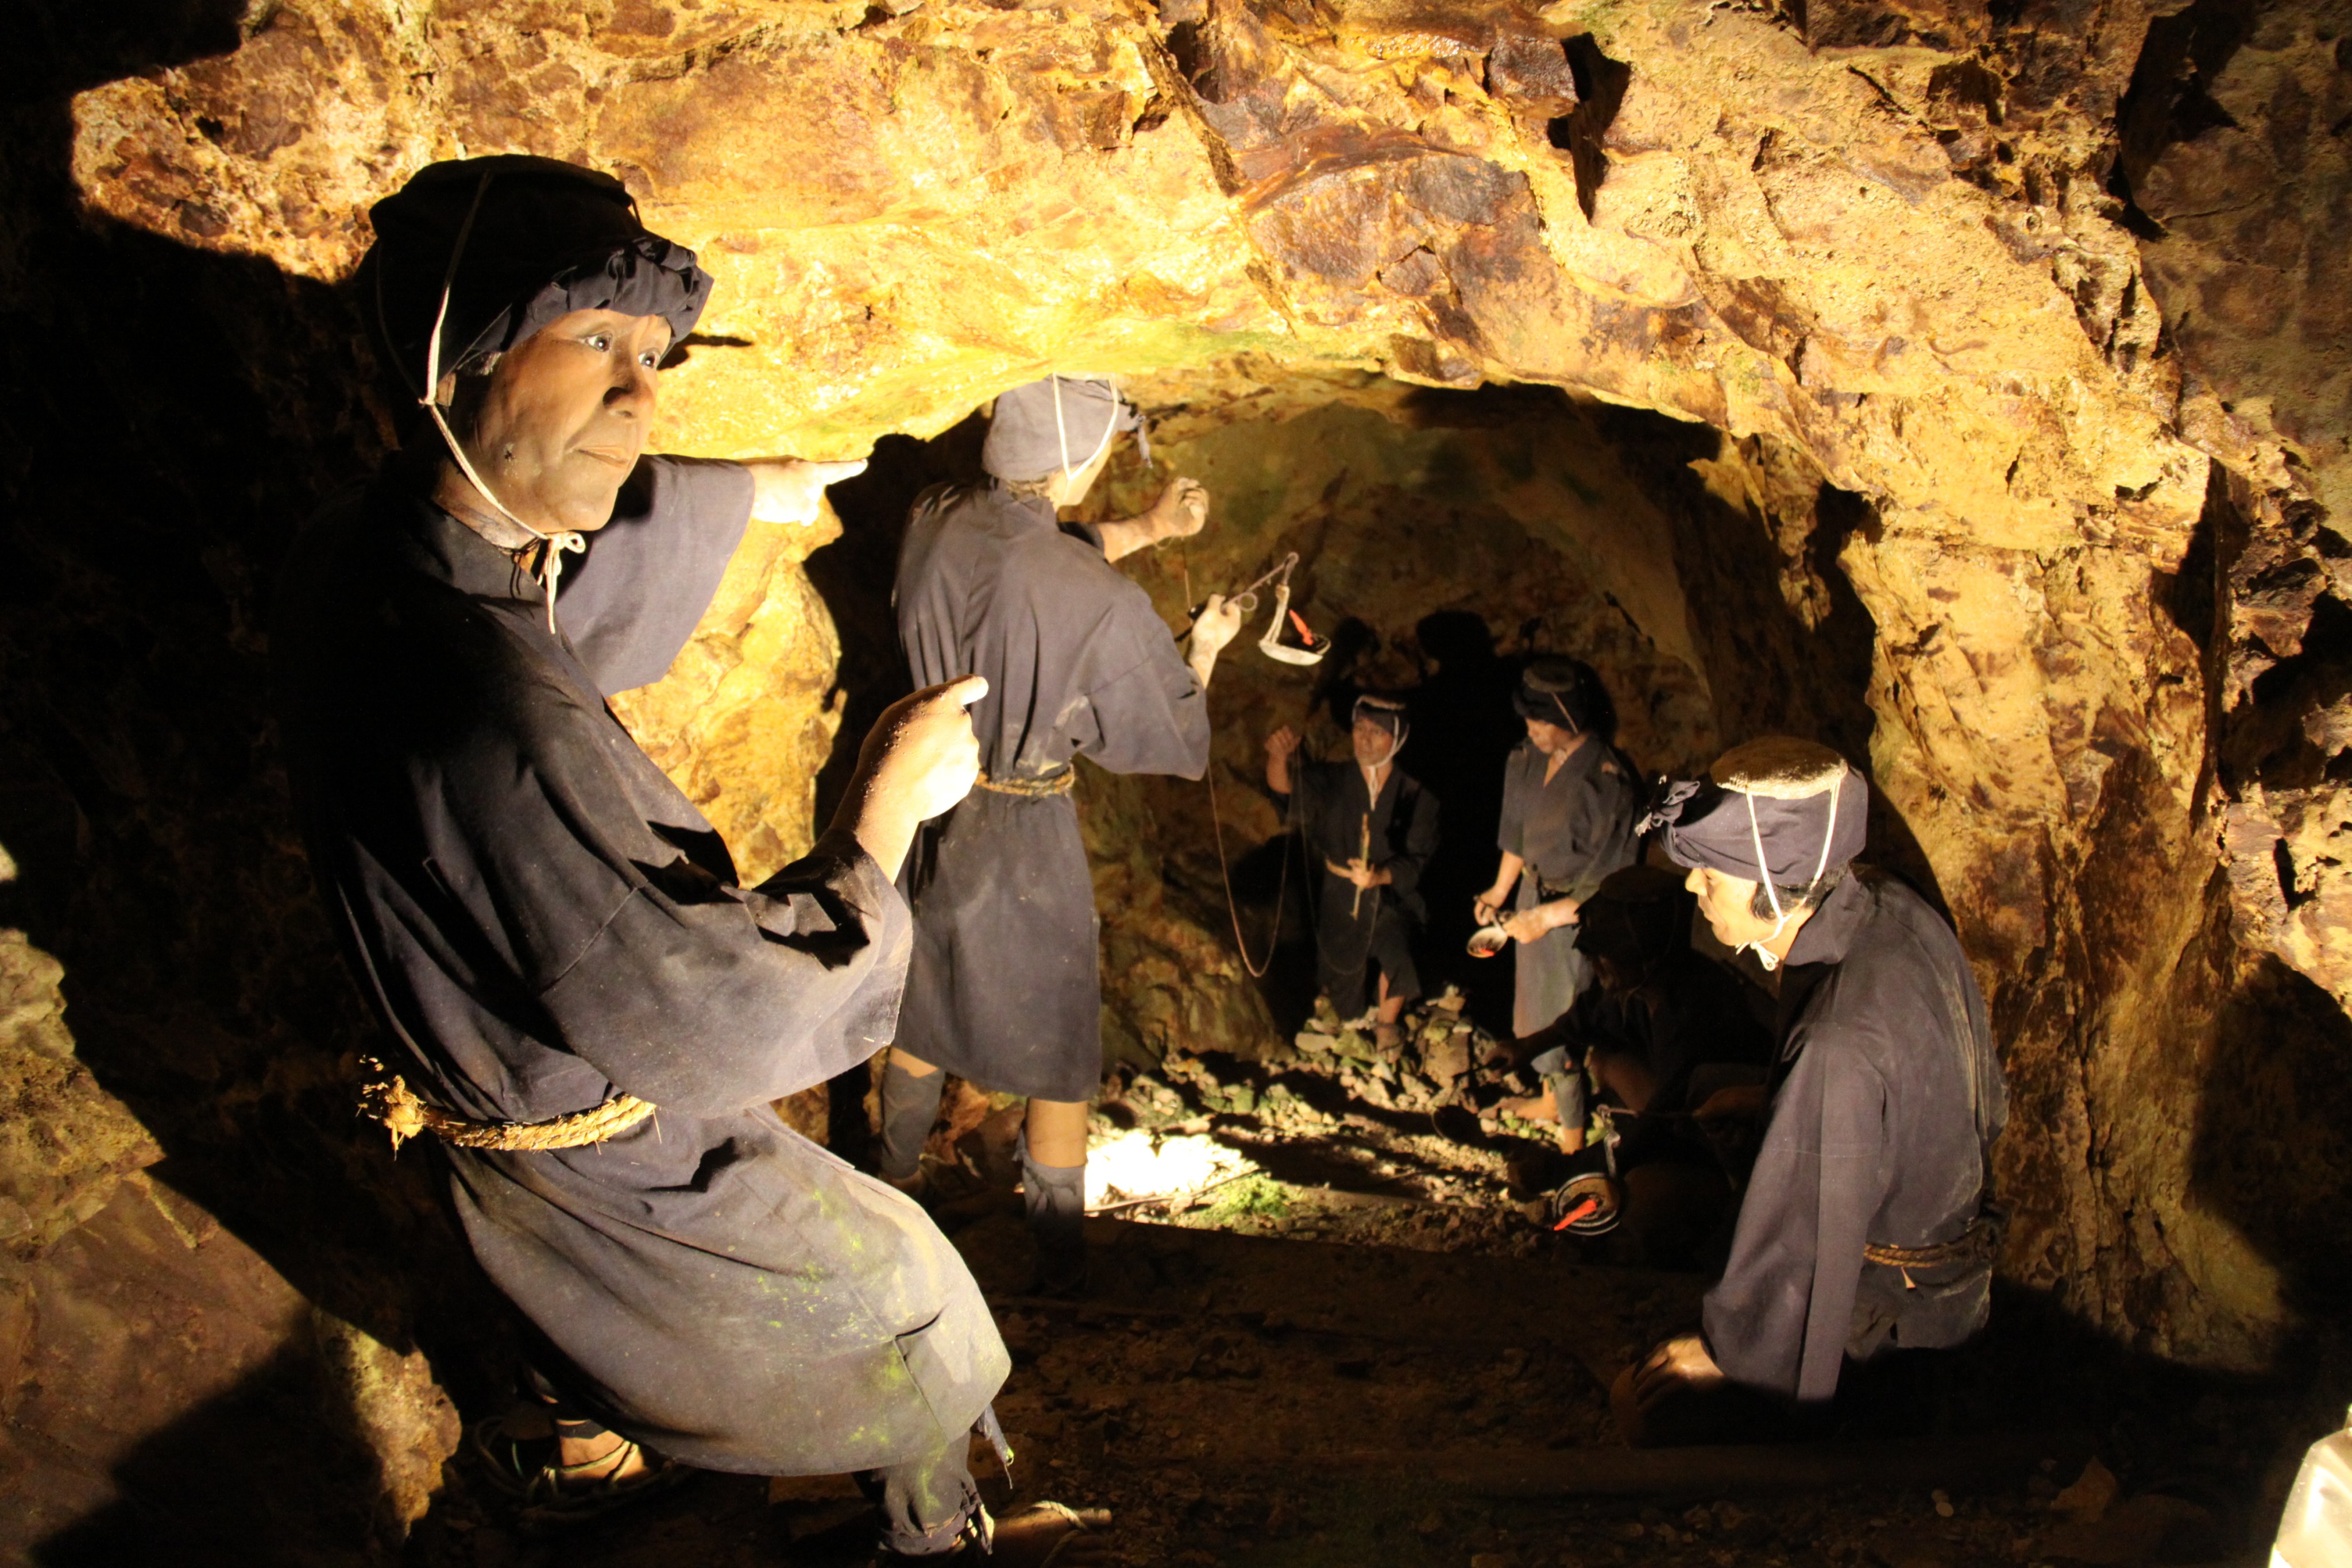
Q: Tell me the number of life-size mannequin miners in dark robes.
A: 6